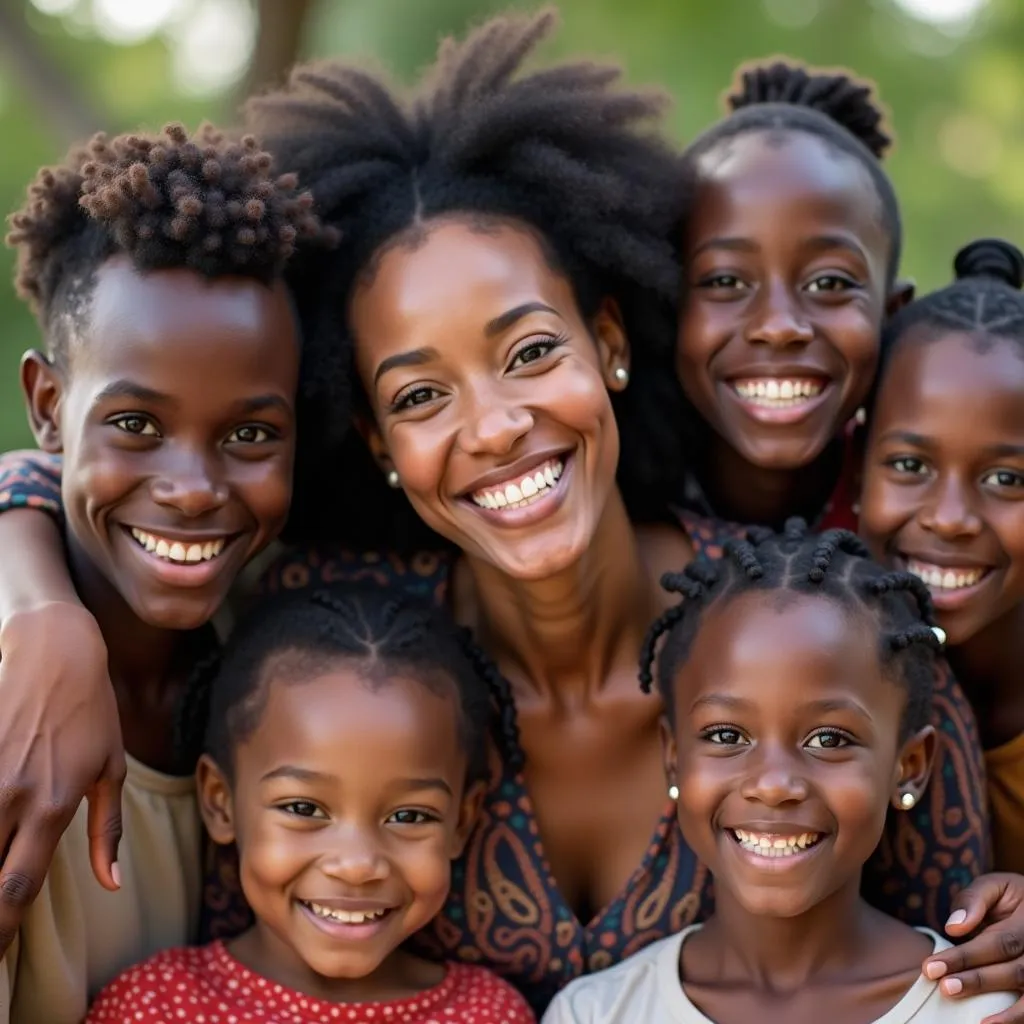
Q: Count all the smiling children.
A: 5